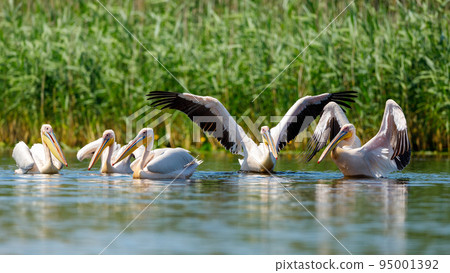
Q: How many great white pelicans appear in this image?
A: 5